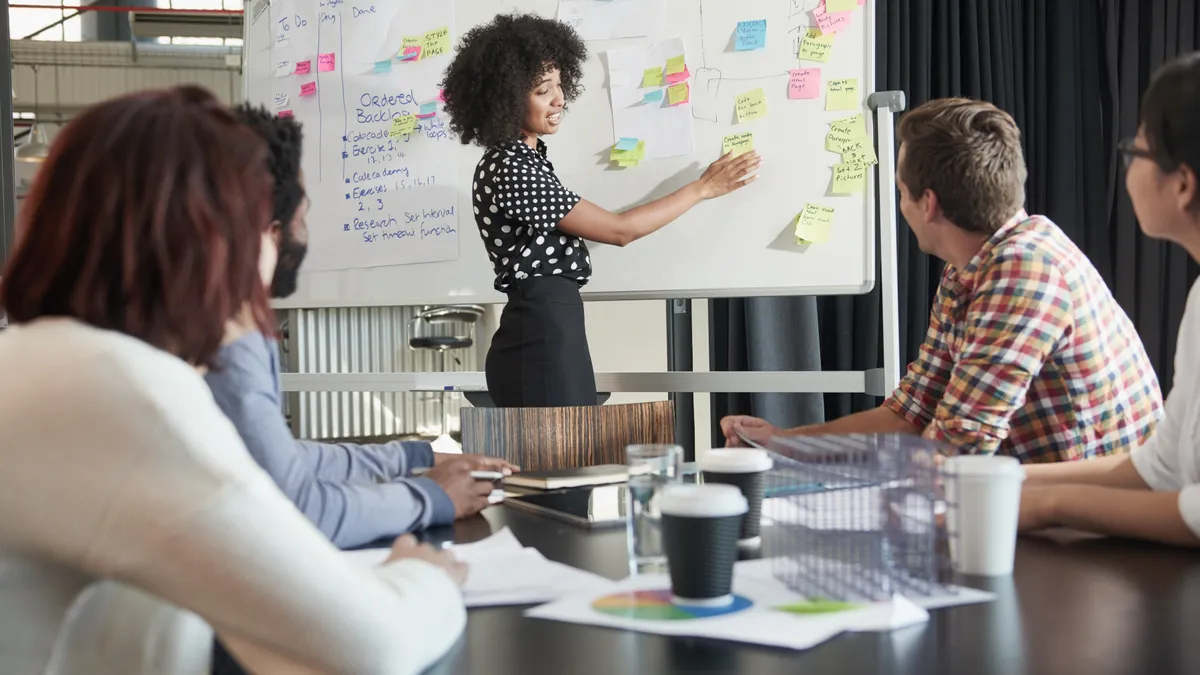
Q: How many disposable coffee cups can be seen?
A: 3